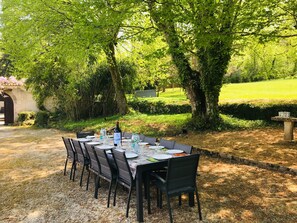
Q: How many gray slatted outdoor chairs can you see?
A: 12